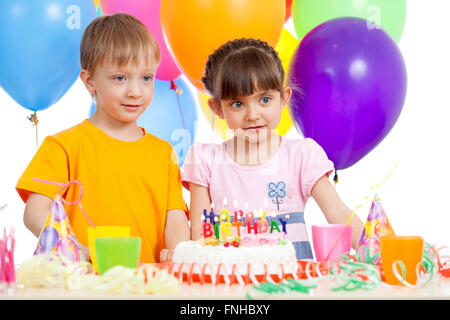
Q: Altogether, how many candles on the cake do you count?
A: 13